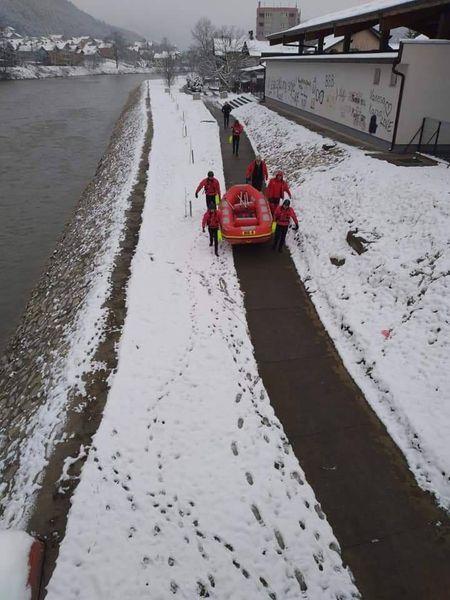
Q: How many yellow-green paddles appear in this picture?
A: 4